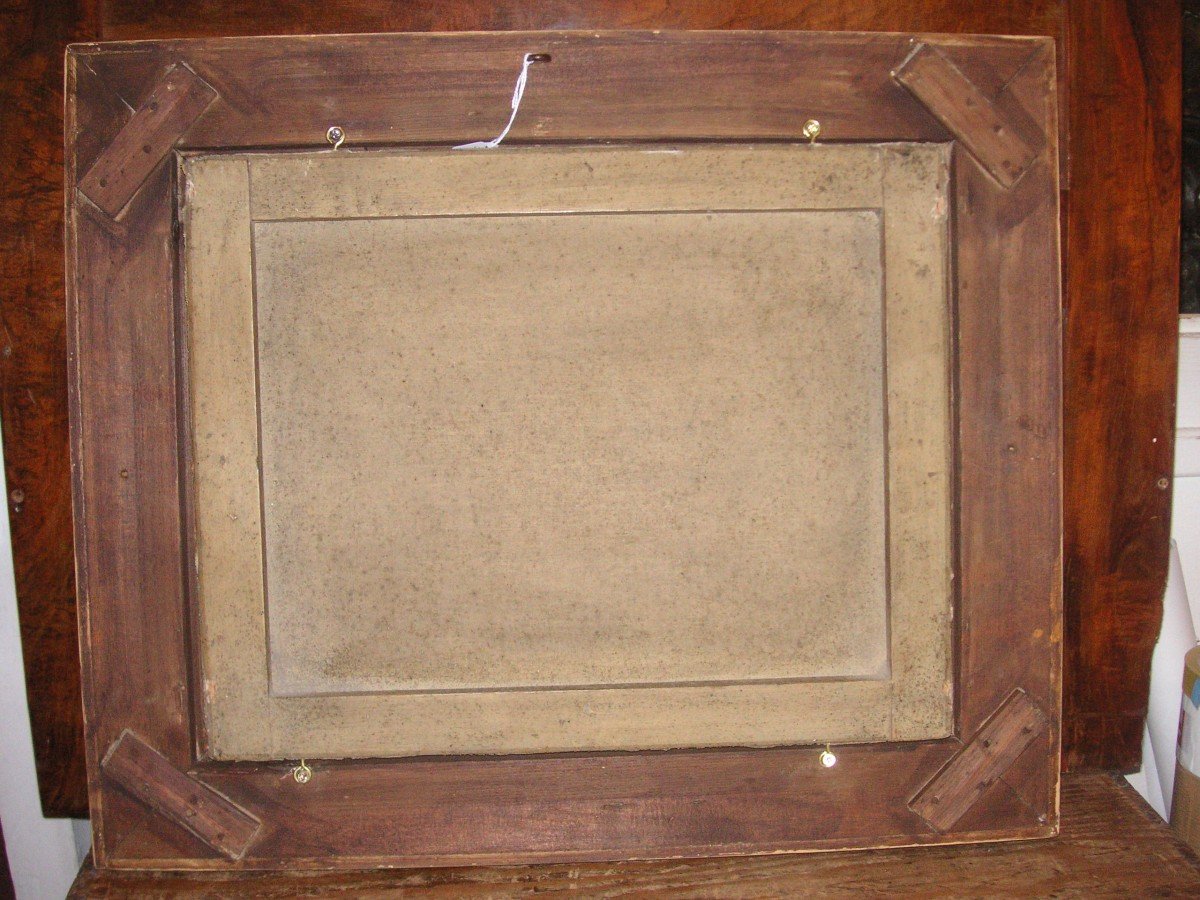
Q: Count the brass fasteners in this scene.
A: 4